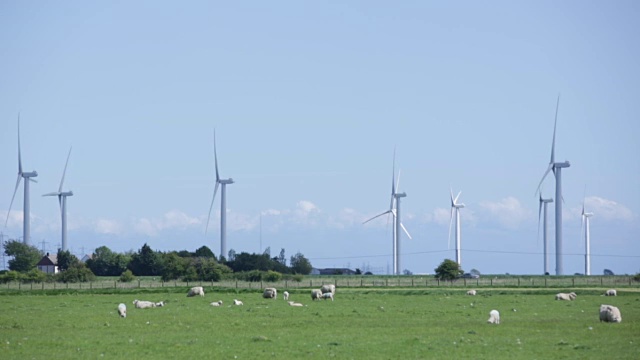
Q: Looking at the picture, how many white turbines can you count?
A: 9